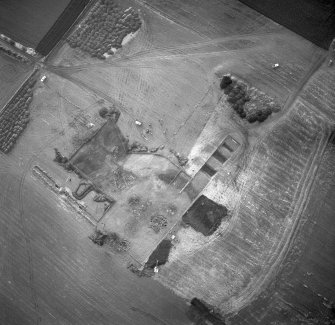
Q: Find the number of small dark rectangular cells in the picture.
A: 3